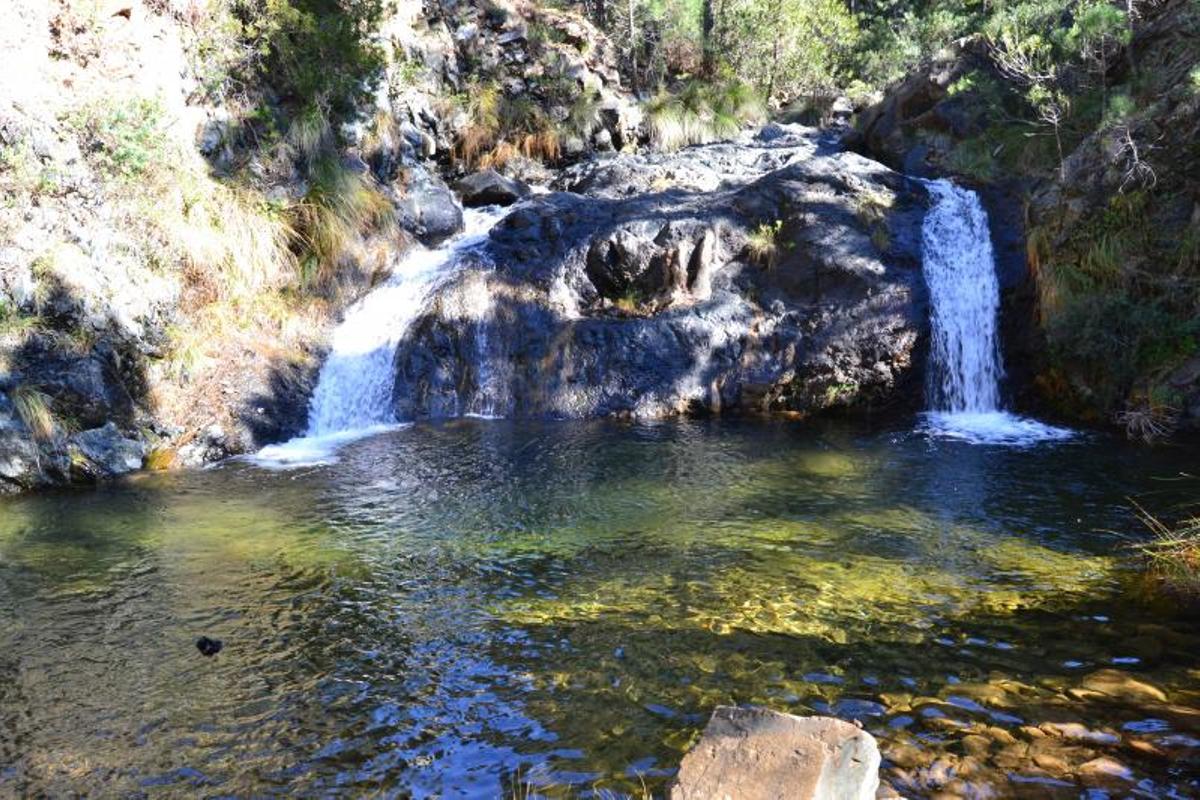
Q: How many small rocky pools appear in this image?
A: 1